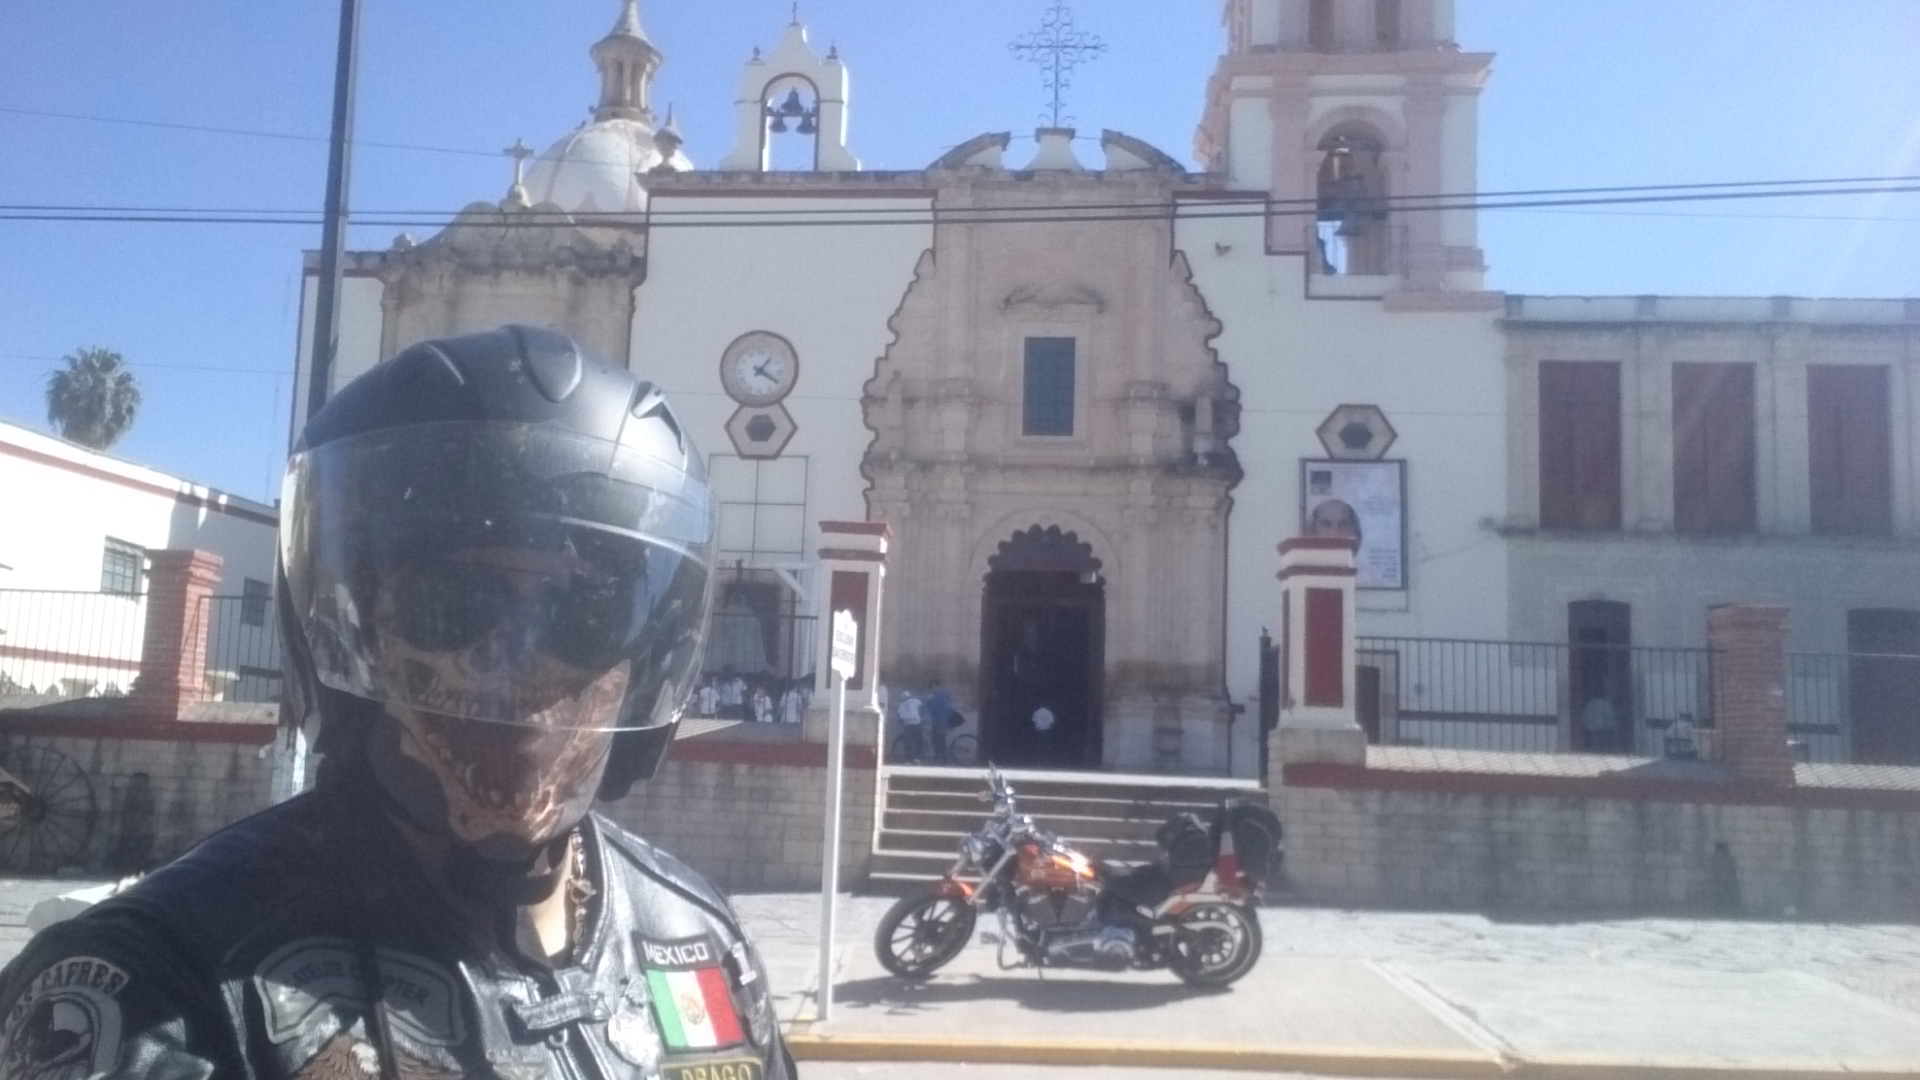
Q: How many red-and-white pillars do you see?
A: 2